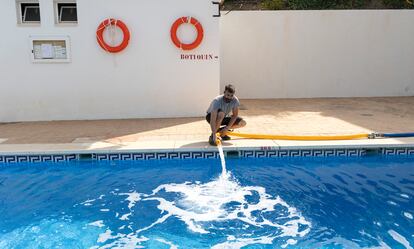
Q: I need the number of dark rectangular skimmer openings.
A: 3